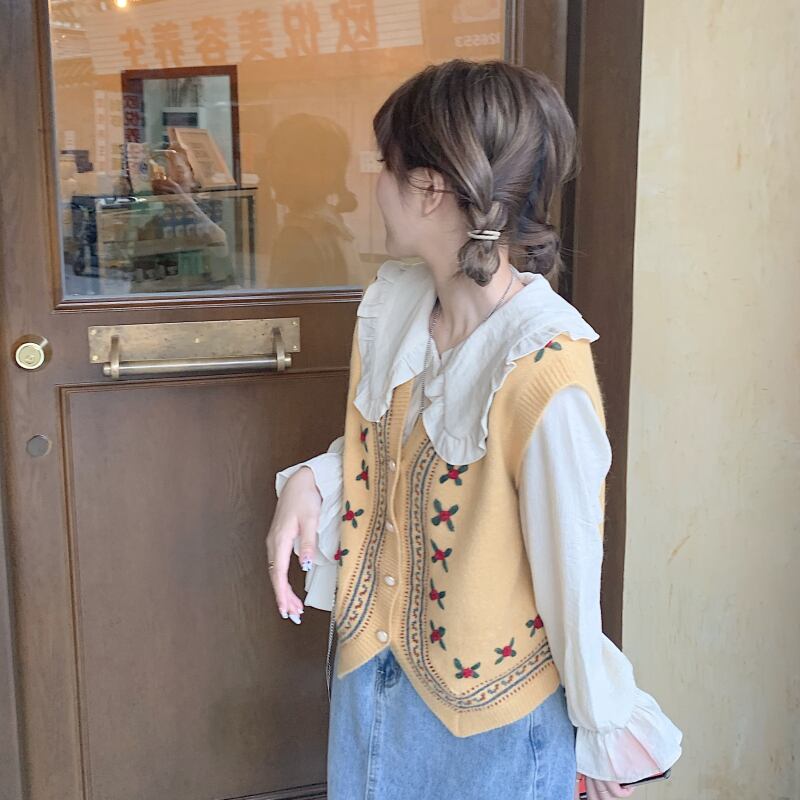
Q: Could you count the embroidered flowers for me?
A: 13